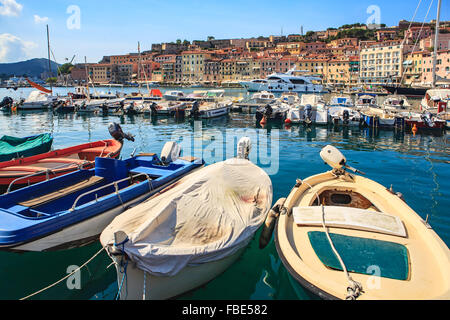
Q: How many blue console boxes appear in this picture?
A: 1